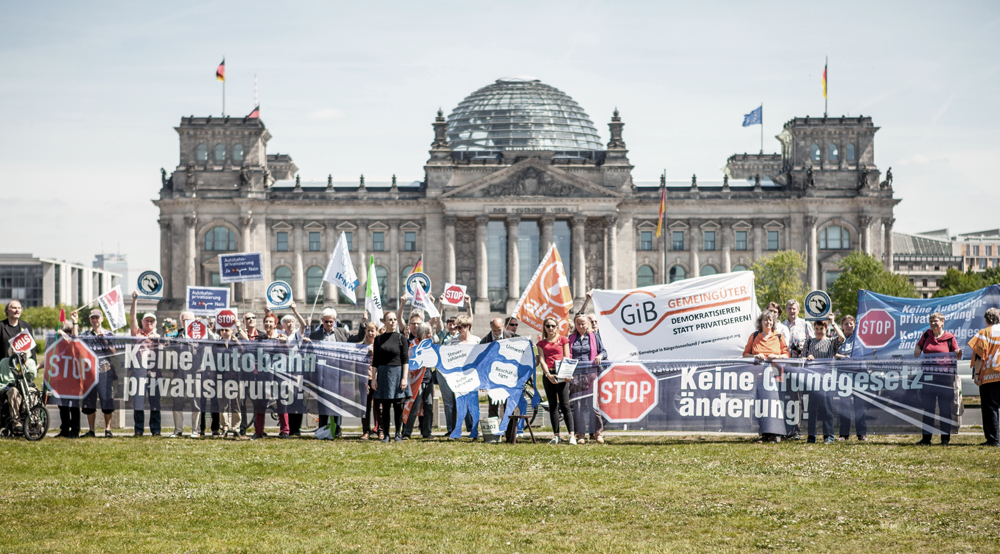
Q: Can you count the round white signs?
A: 4